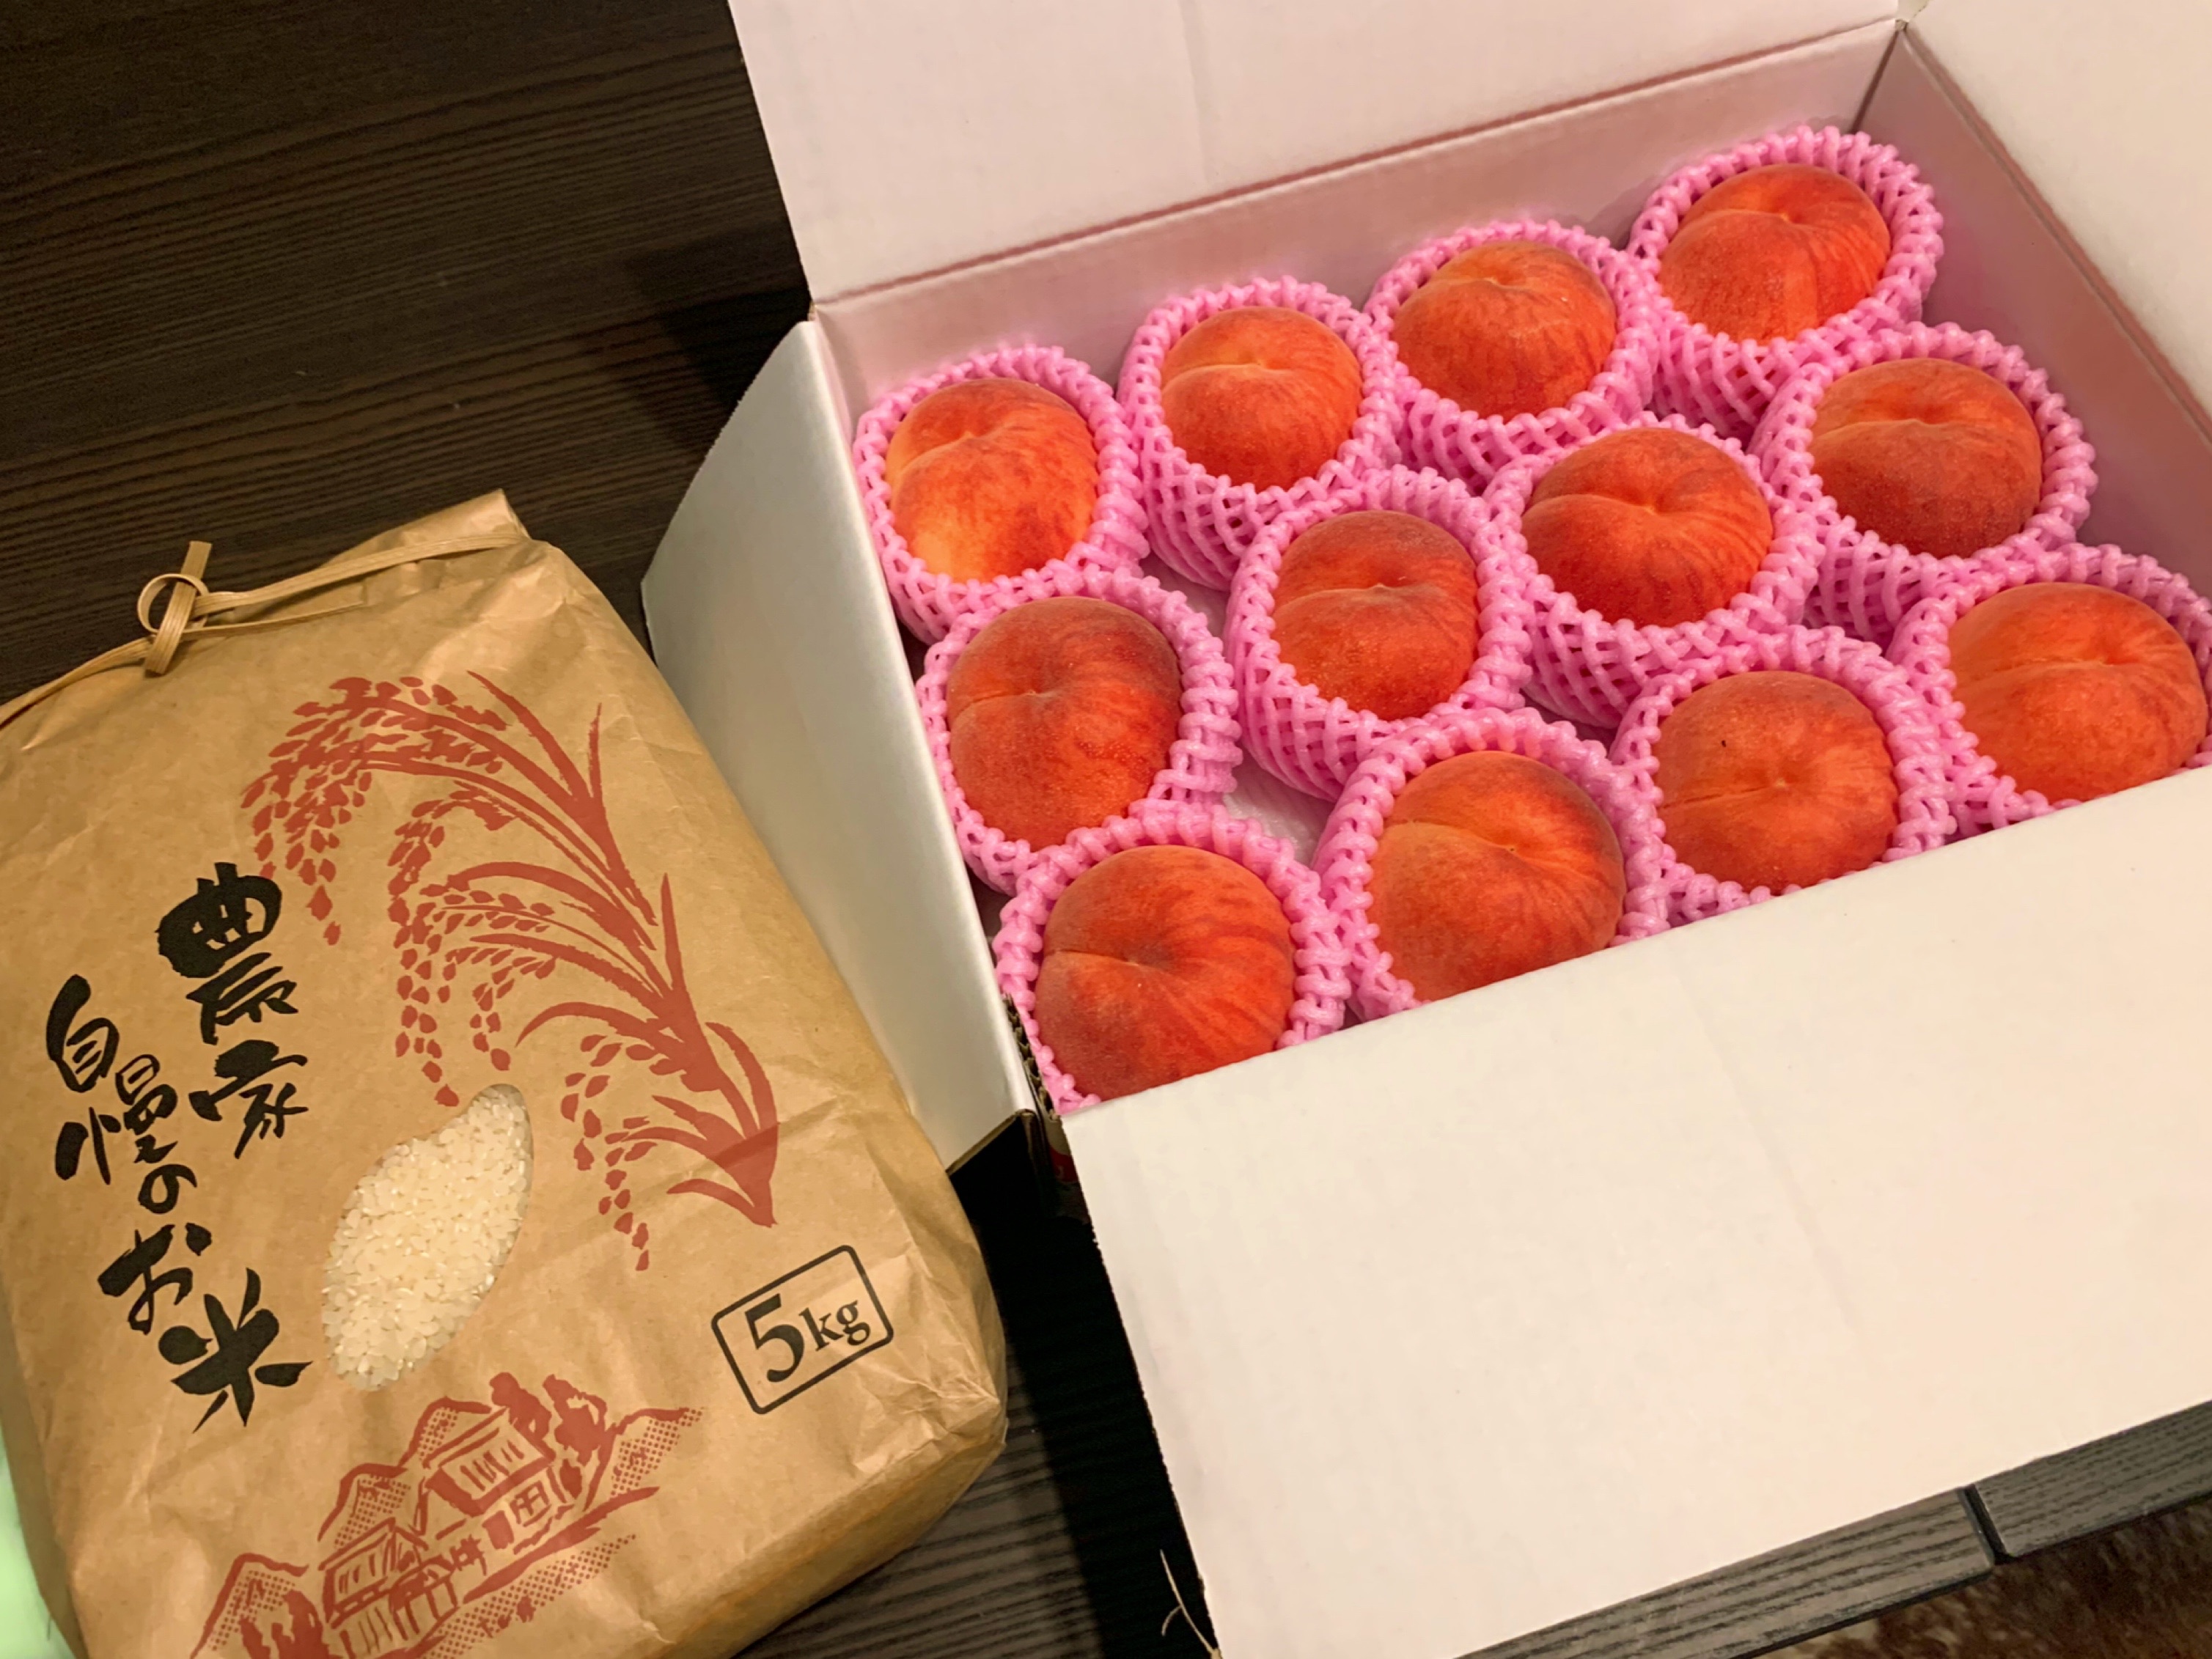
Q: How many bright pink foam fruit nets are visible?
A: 12